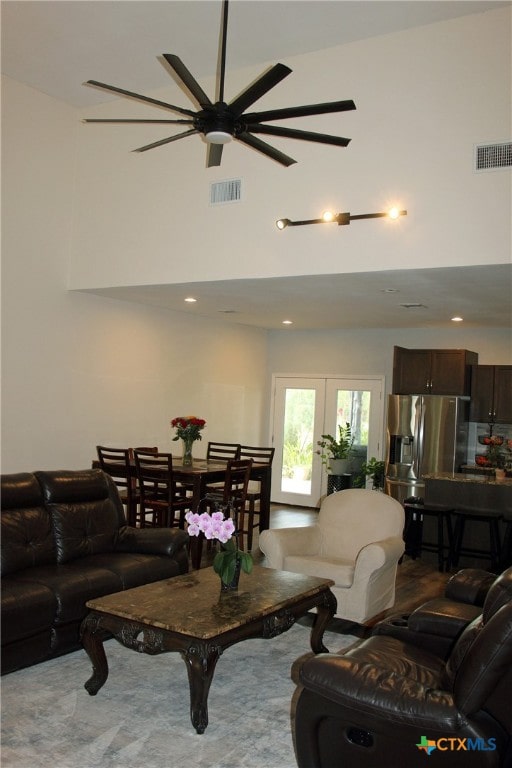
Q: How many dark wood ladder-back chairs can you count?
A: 6